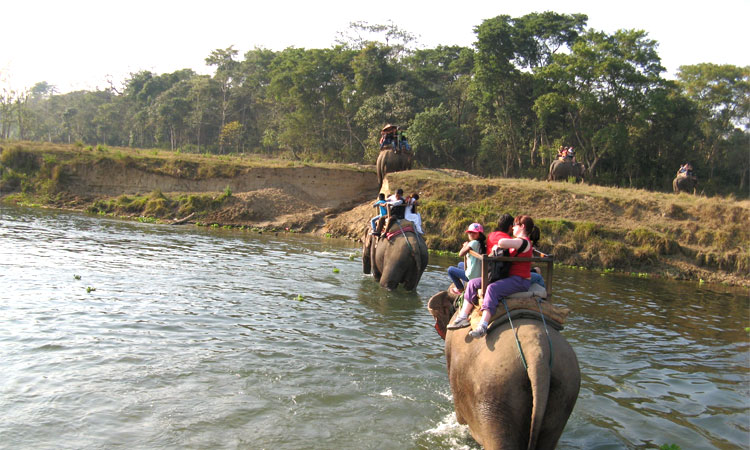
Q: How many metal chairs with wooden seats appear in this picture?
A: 0